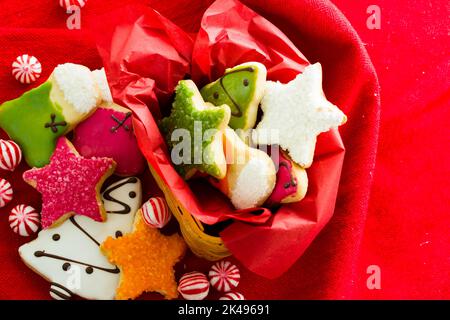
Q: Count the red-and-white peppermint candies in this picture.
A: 9